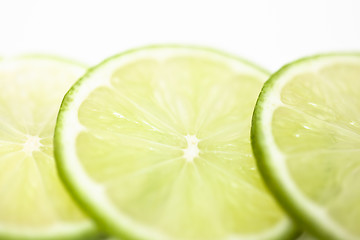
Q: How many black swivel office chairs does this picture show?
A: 0